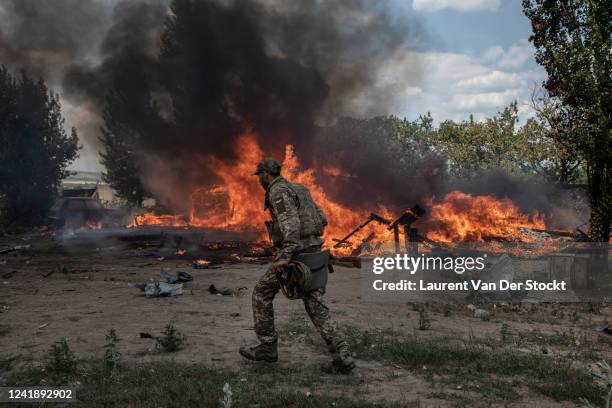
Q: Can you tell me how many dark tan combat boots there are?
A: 2